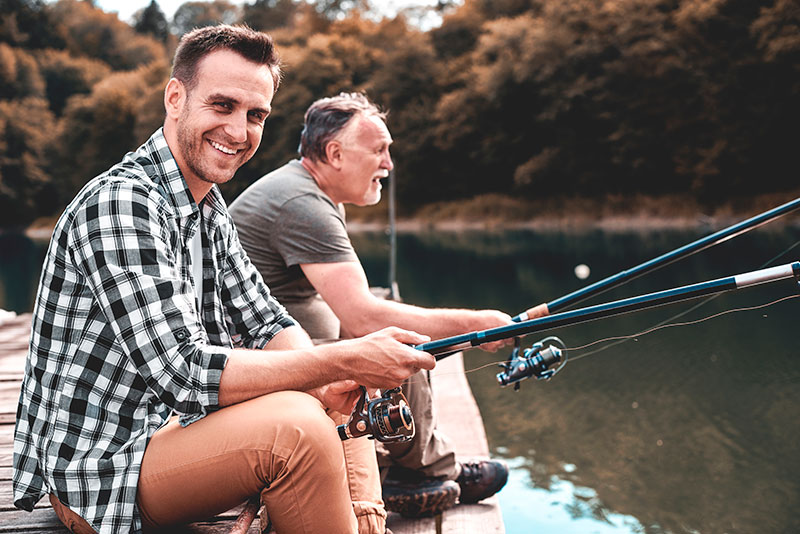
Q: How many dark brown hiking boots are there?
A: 2